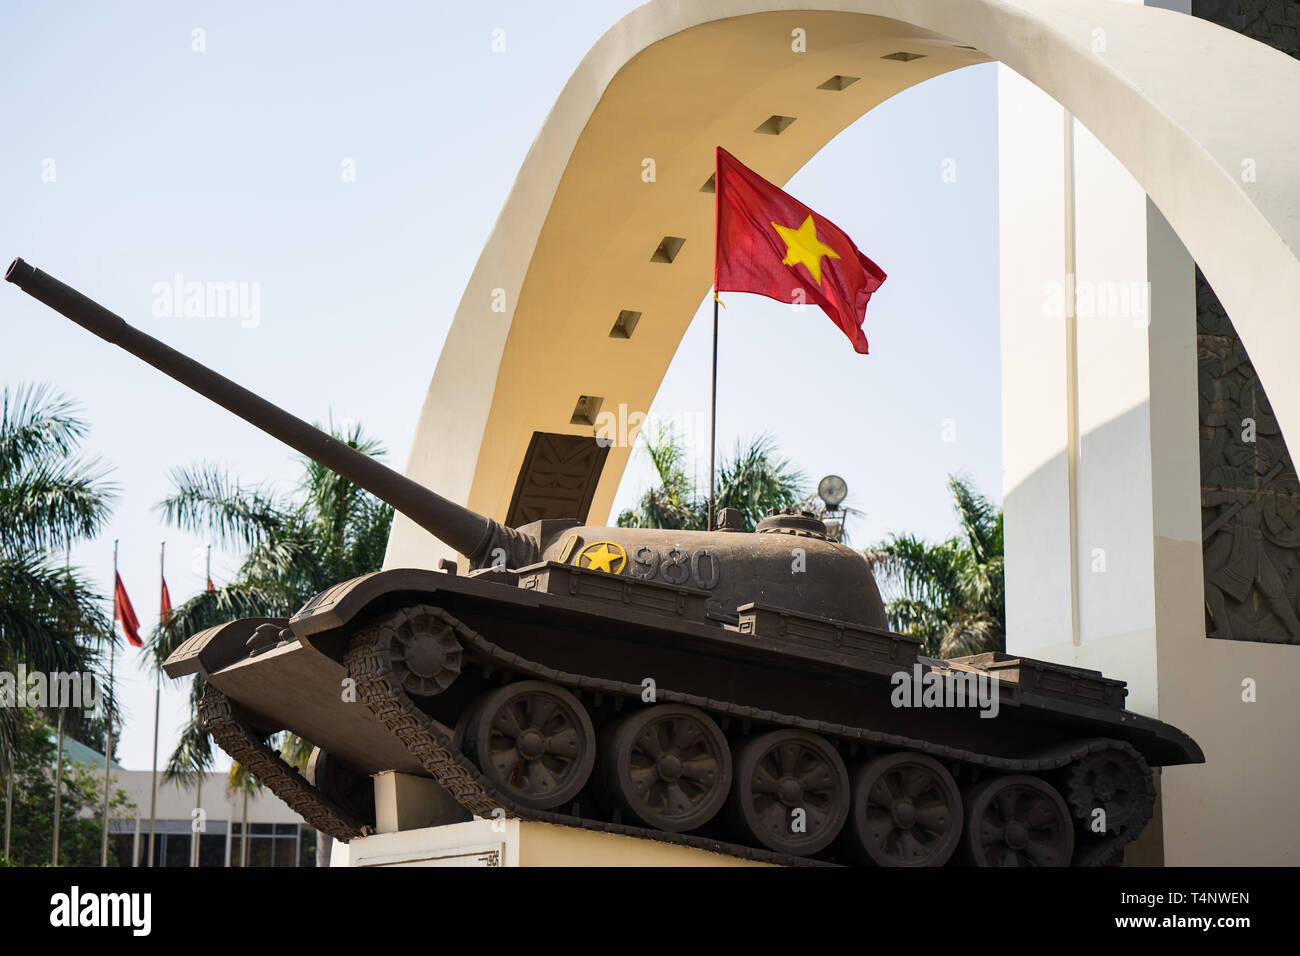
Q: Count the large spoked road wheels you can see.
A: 5